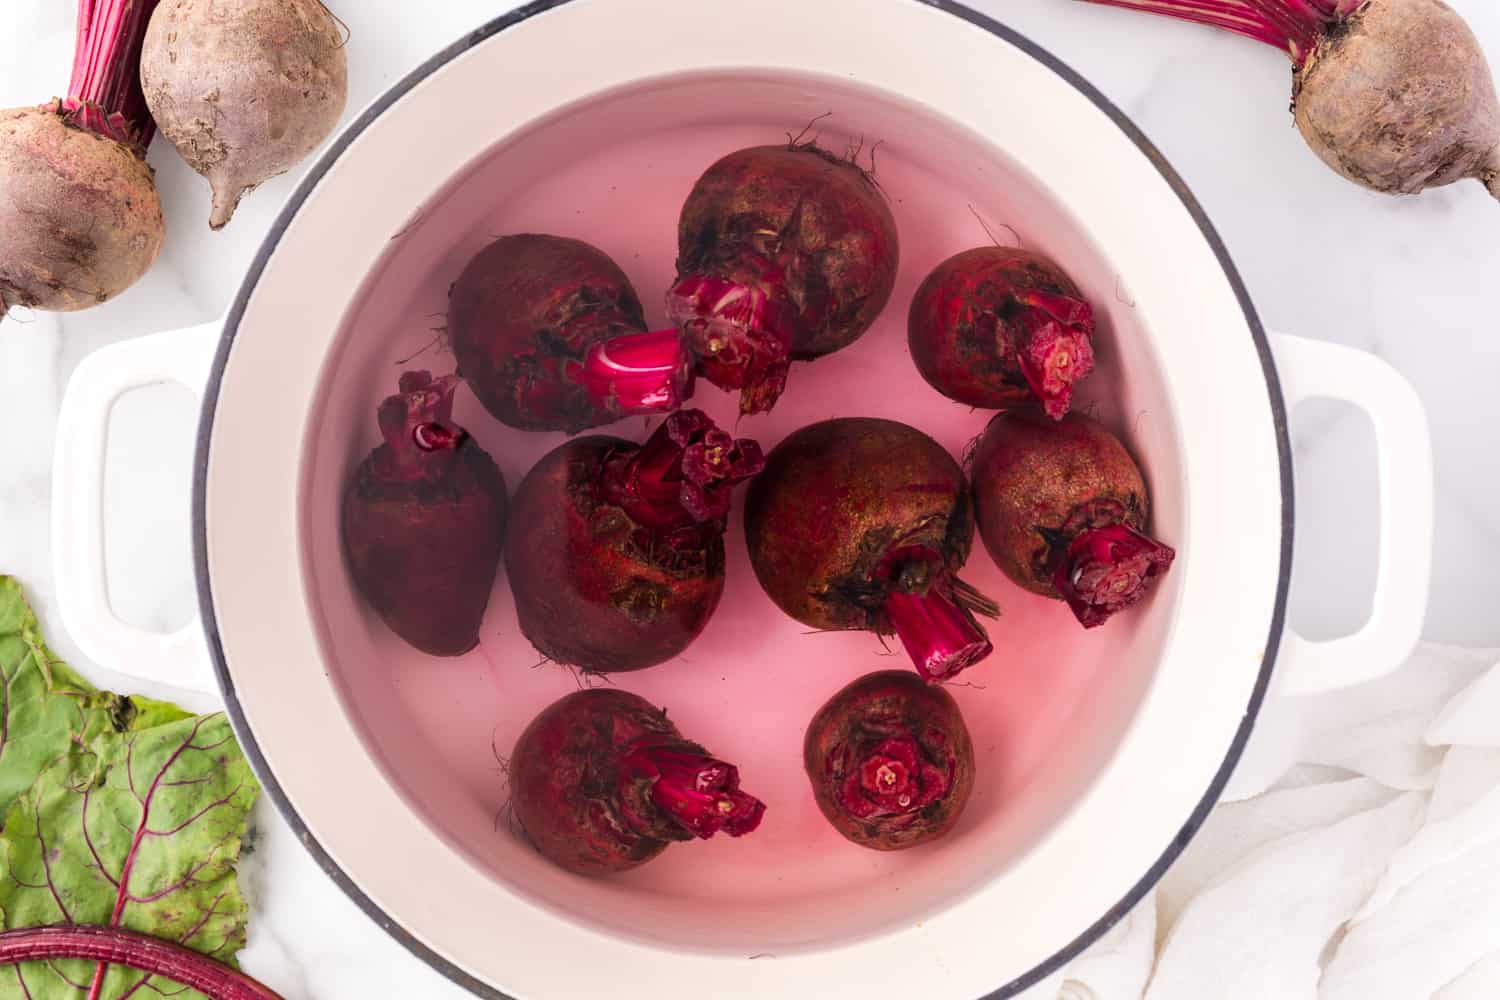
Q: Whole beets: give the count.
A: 12